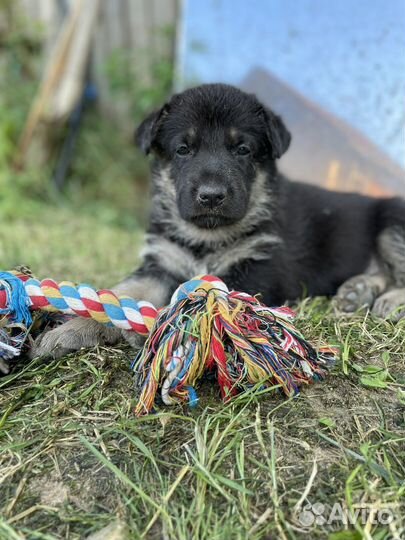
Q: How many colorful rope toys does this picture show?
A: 1